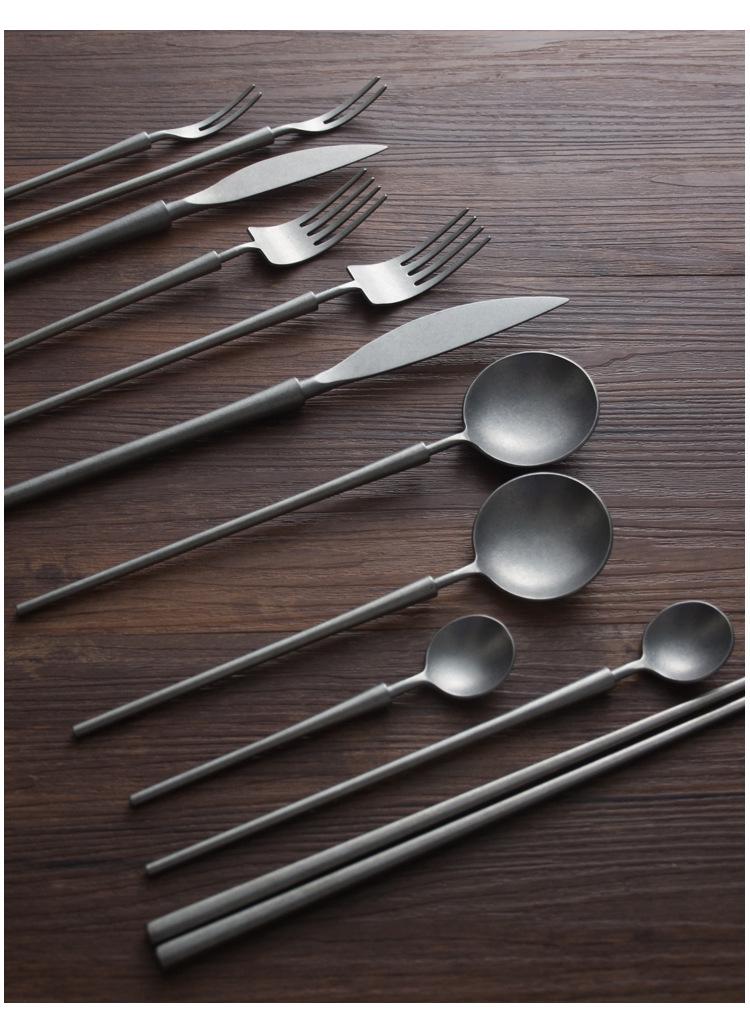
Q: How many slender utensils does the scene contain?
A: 12